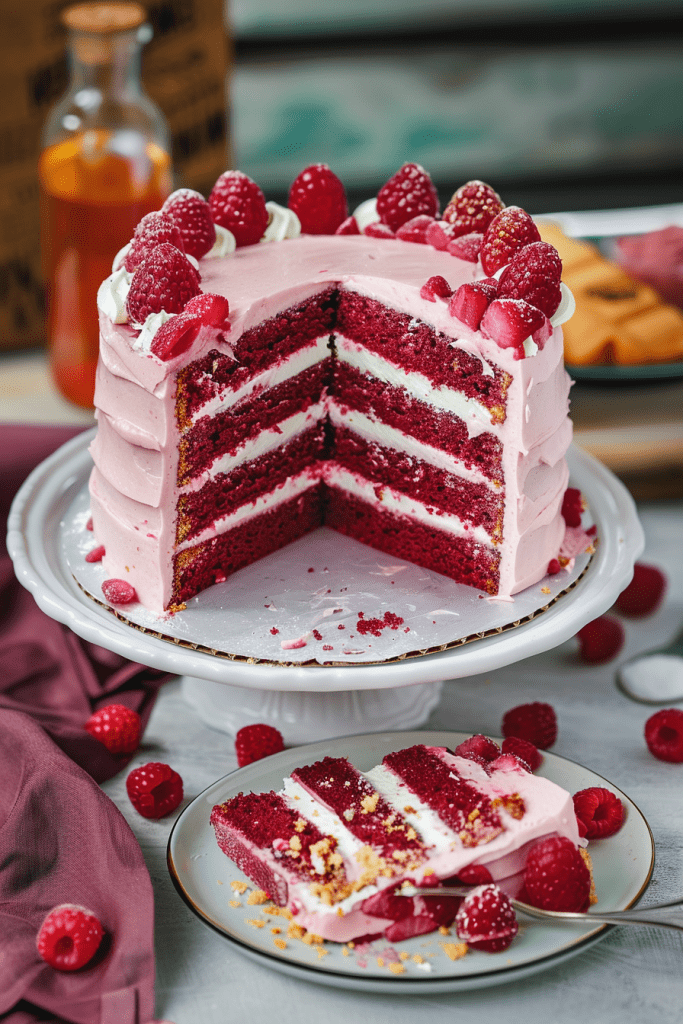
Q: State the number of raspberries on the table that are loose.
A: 8